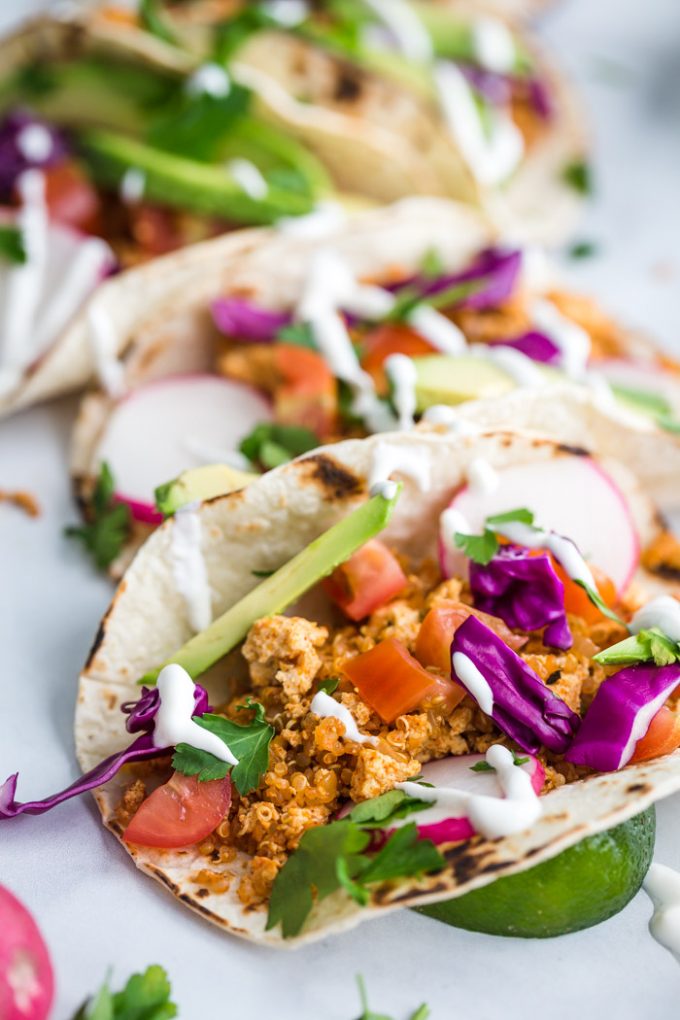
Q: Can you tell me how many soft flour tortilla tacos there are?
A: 4